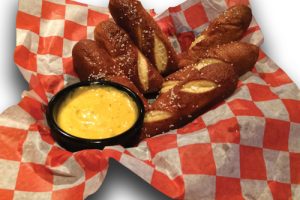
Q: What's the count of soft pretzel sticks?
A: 6